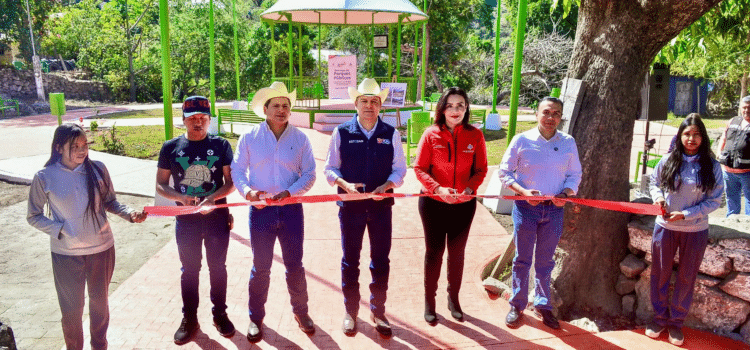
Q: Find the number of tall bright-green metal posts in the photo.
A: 6